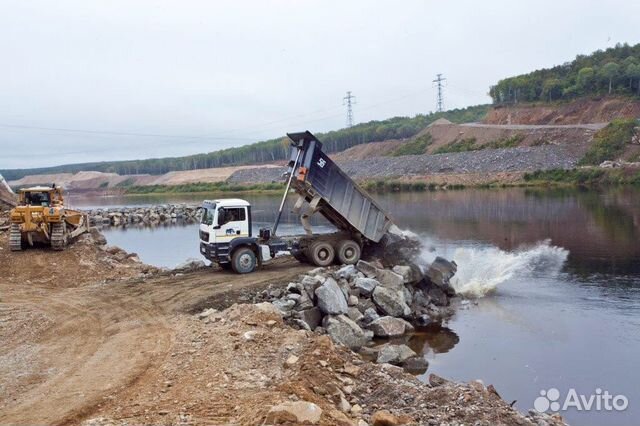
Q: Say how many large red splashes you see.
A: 0